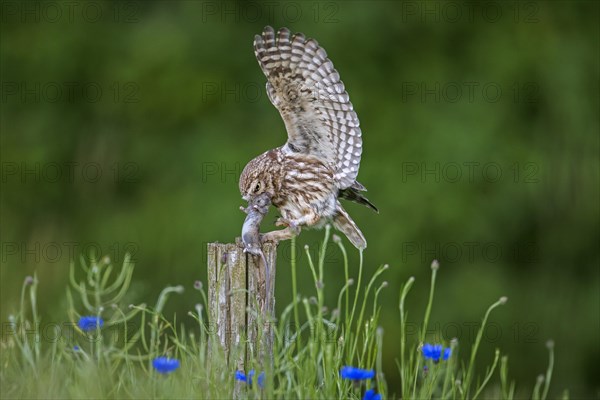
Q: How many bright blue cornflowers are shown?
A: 6